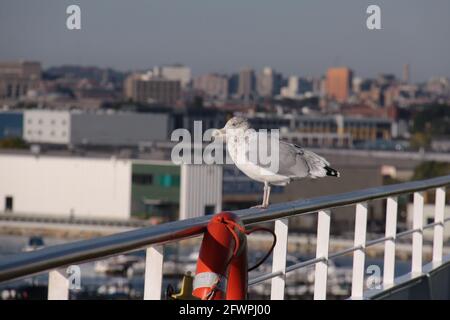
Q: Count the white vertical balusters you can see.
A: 8